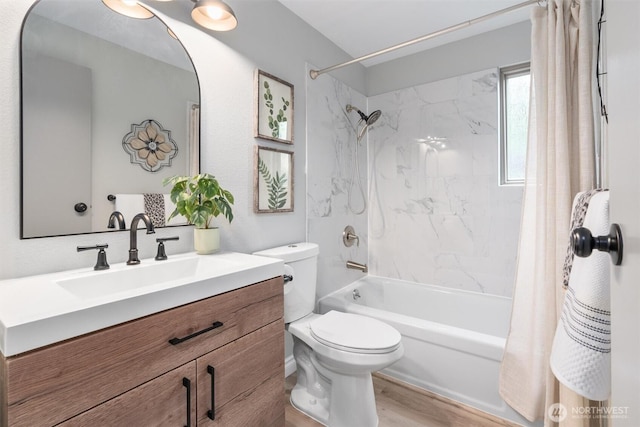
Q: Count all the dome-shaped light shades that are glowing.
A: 2